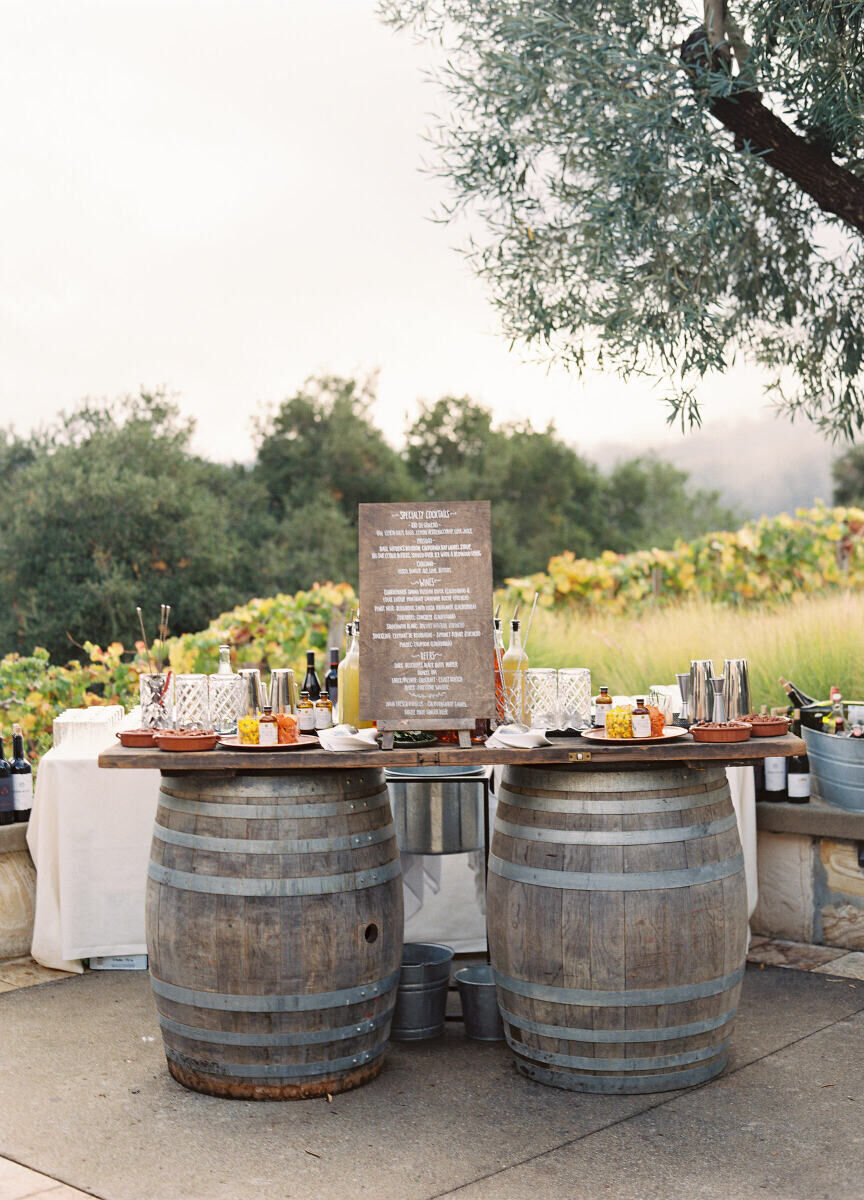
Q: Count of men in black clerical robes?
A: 0